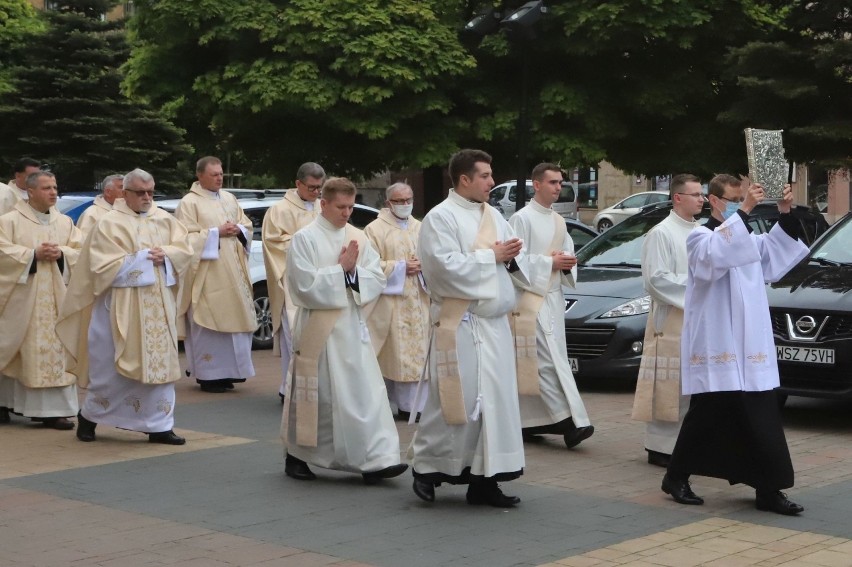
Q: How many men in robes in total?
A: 12